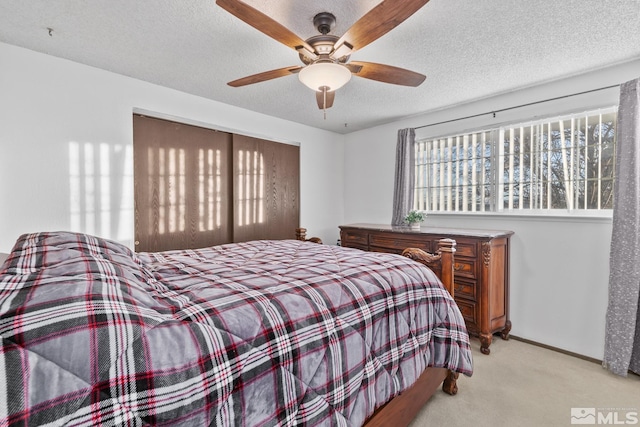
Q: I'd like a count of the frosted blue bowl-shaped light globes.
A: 0